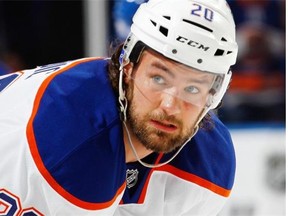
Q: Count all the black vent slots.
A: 7